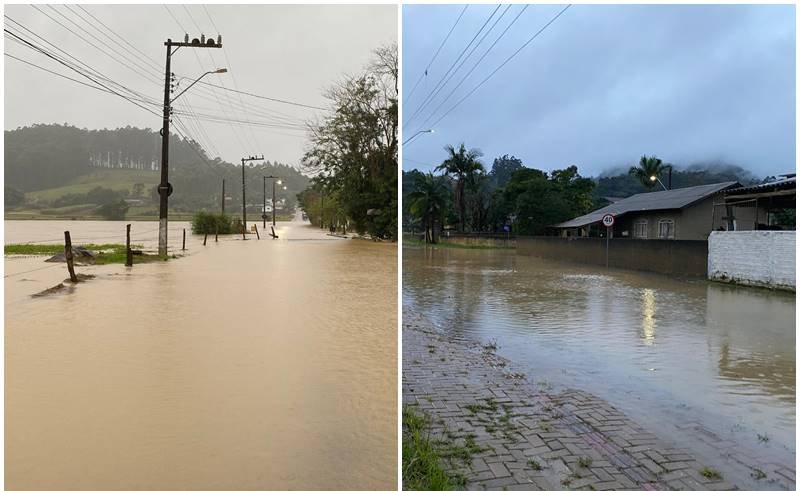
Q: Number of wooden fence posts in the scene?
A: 8